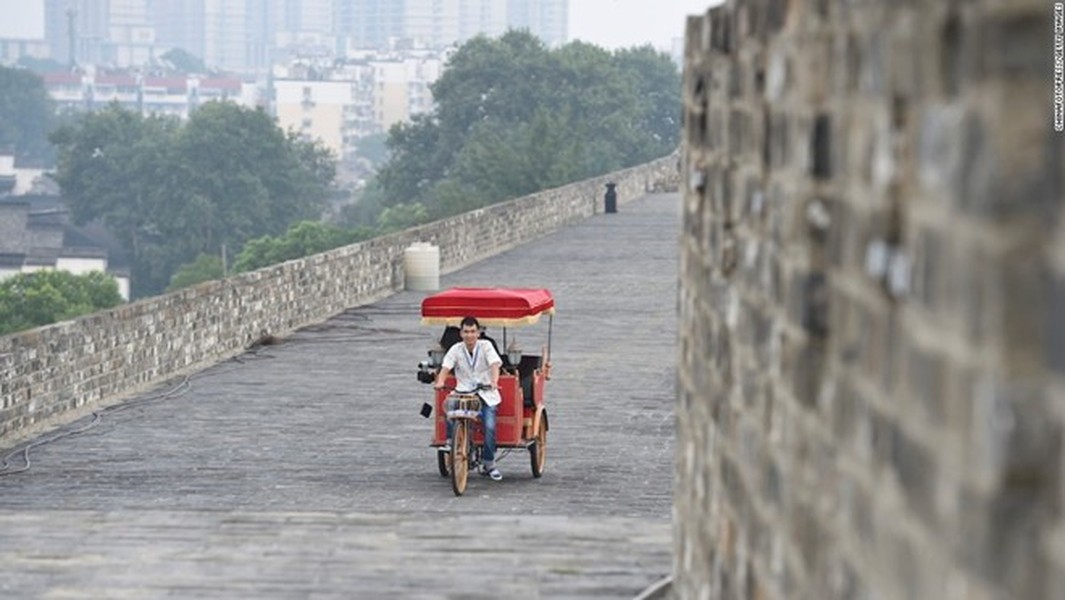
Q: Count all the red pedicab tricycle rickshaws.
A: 1